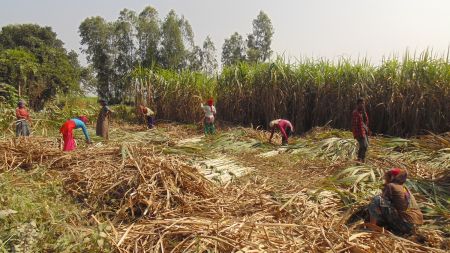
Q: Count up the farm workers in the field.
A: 8